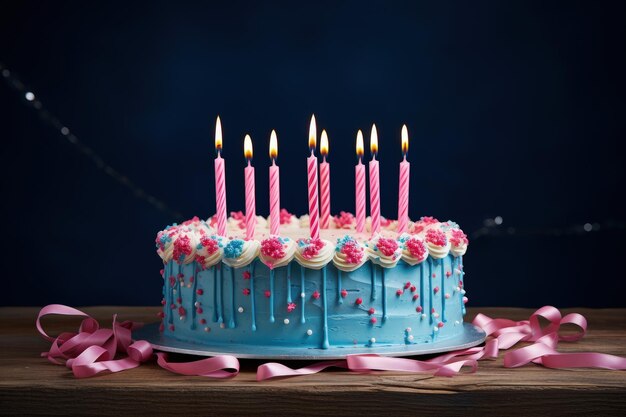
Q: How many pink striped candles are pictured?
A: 8